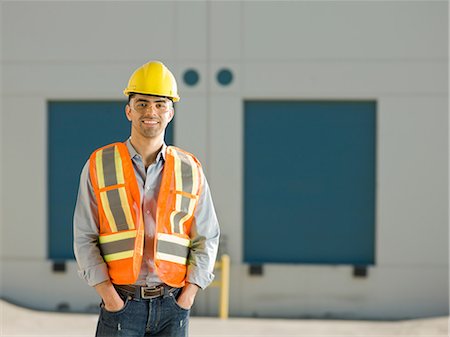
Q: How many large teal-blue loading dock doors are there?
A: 2